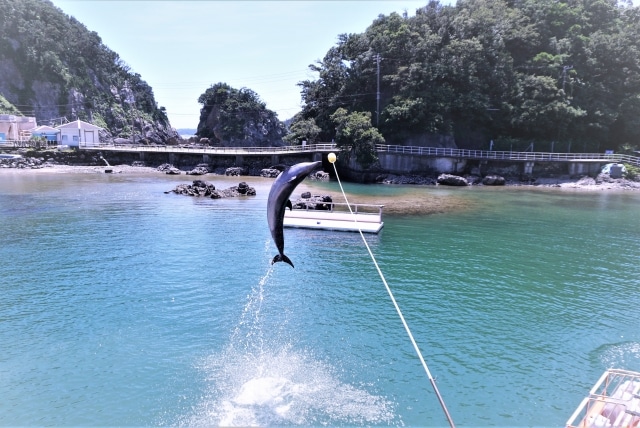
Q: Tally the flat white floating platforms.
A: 1